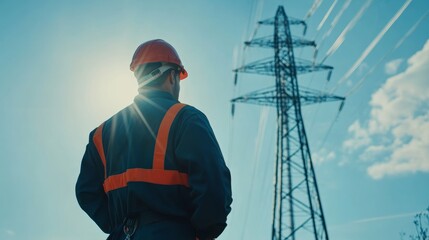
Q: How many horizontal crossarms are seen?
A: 4